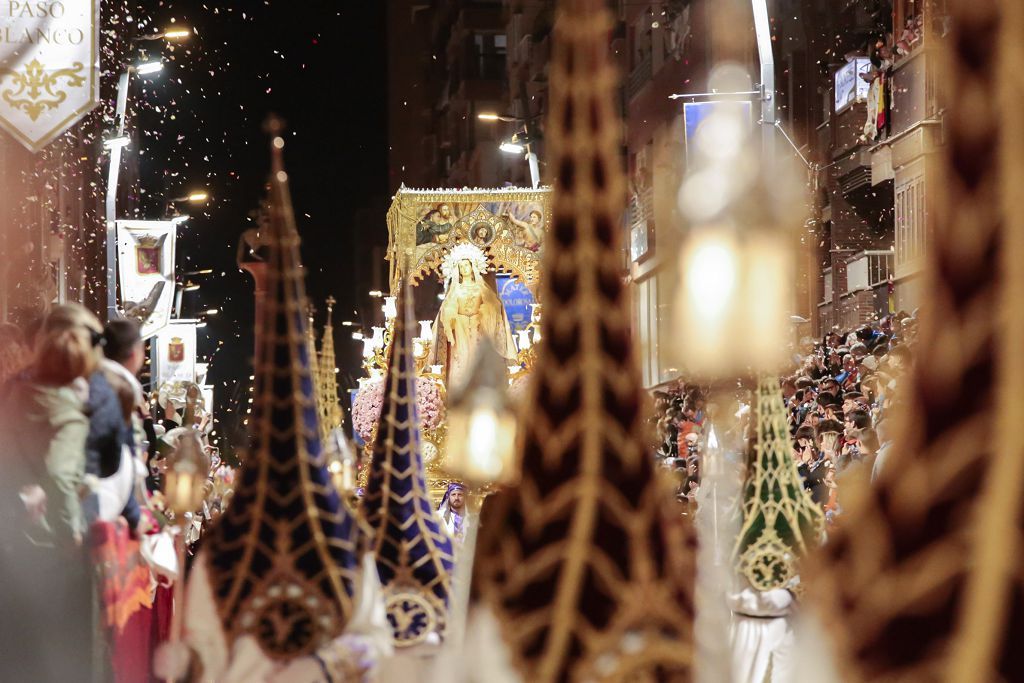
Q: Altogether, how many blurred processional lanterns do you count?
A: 4